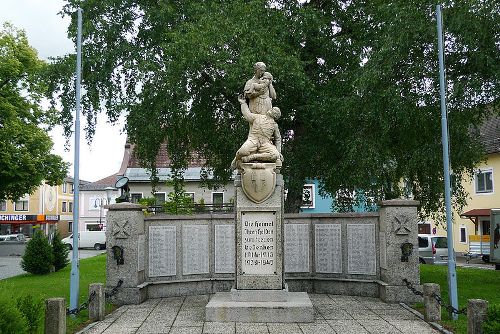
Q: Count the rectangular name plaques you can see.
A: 6